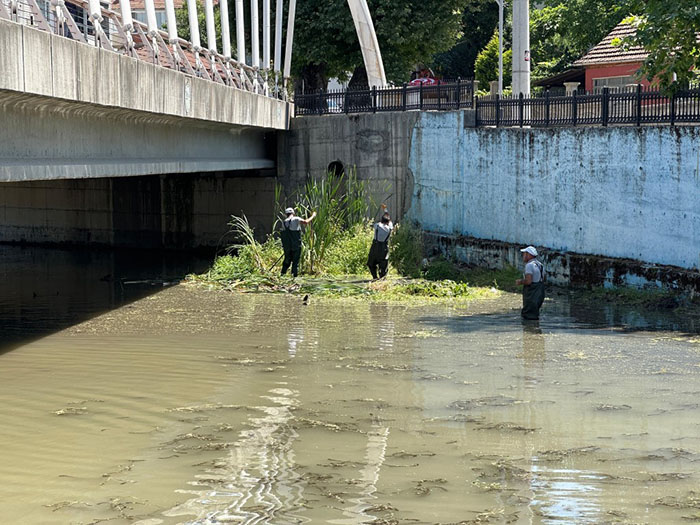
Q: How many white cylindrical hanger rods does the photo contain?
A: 12